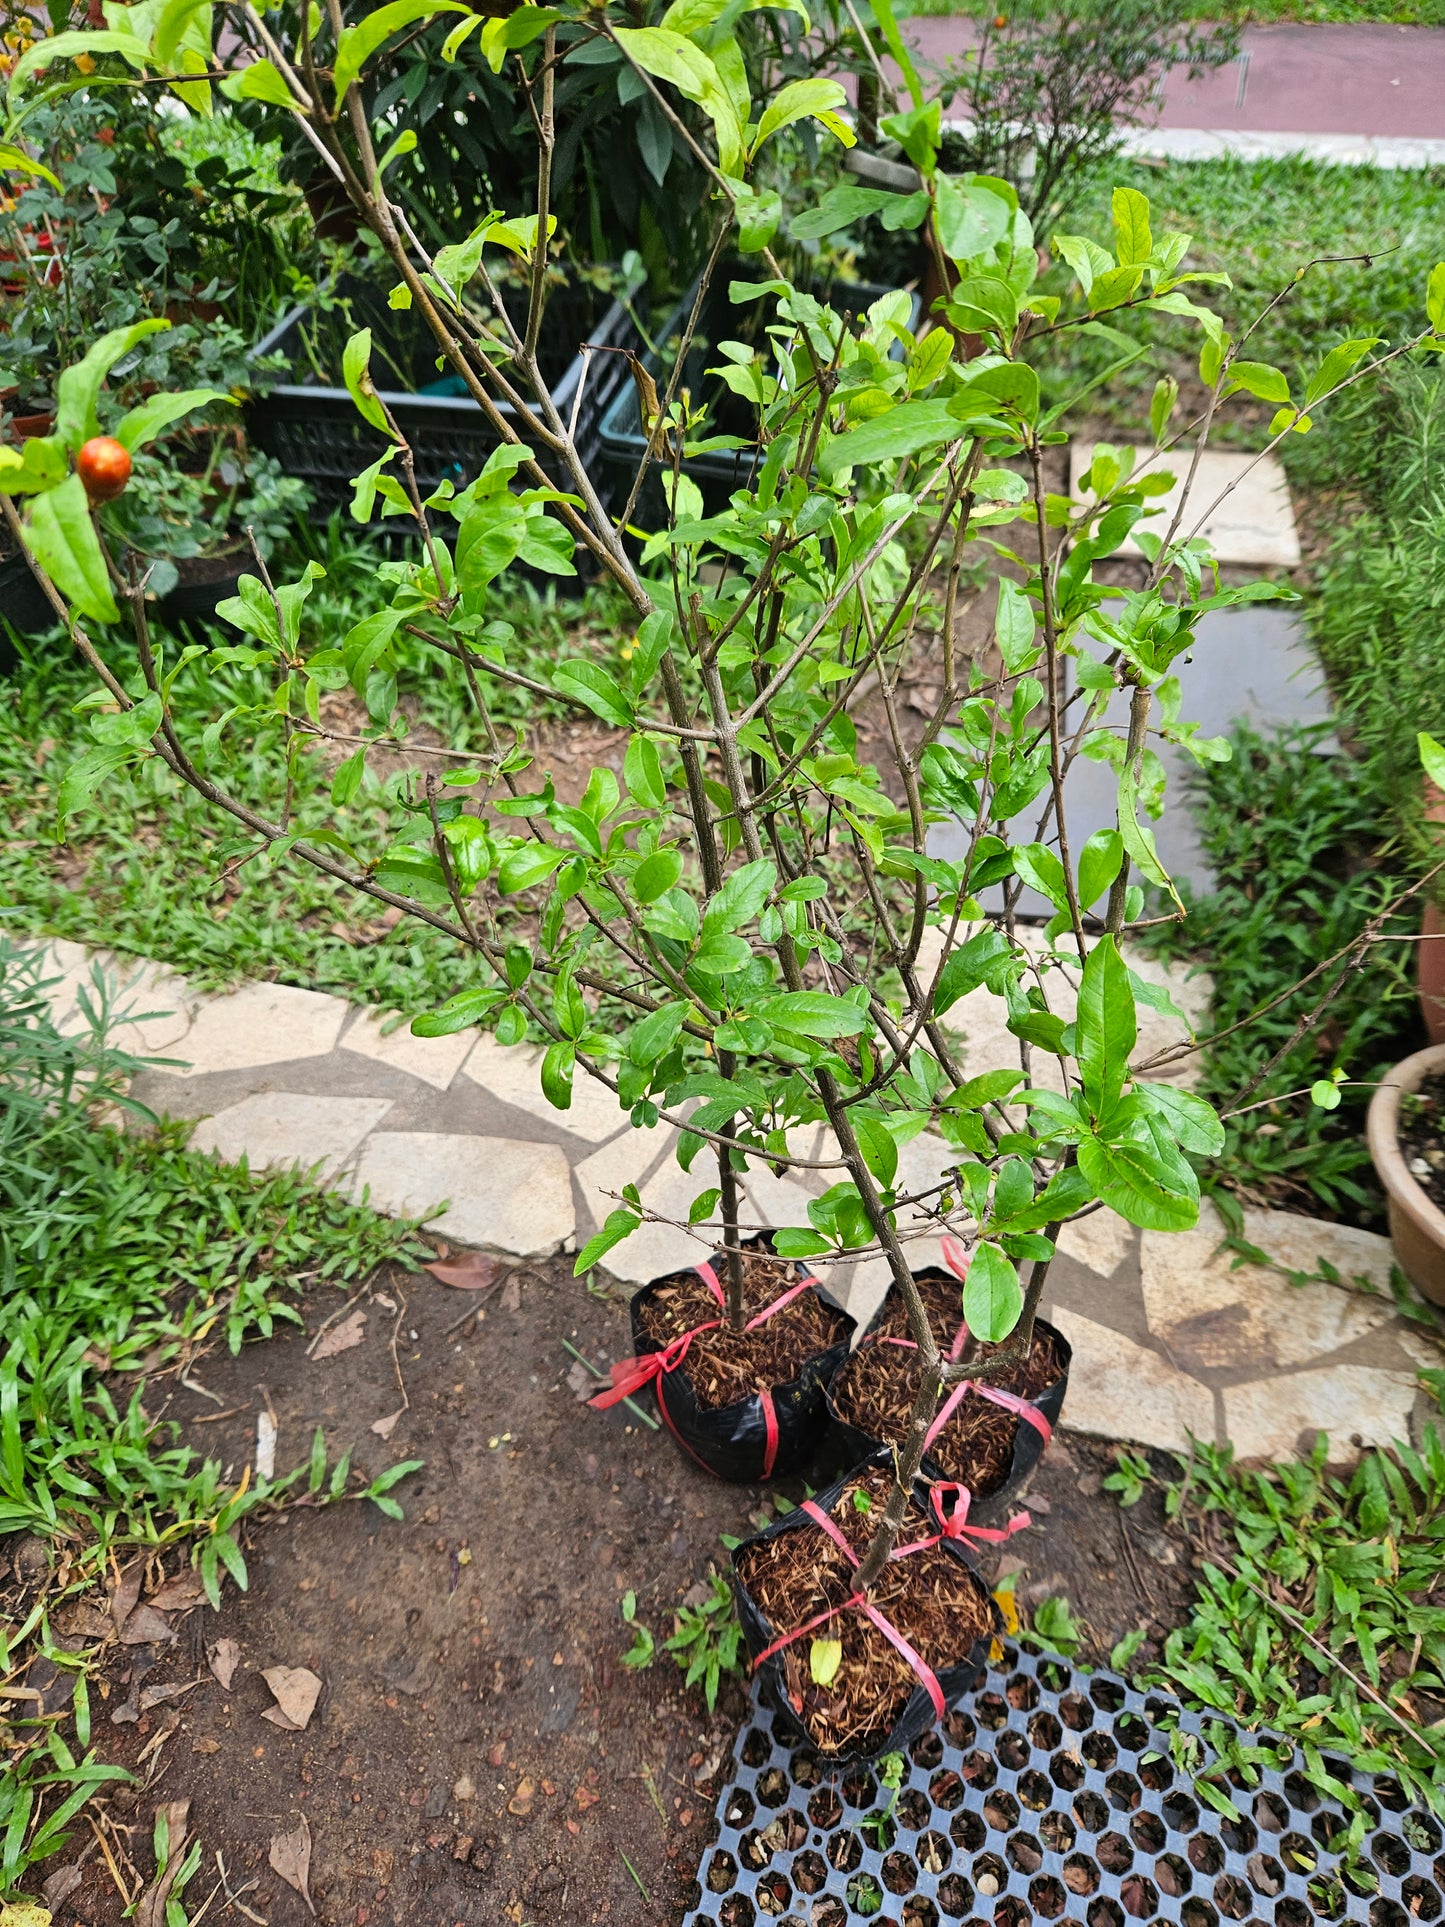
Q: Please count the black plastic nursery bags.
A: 3